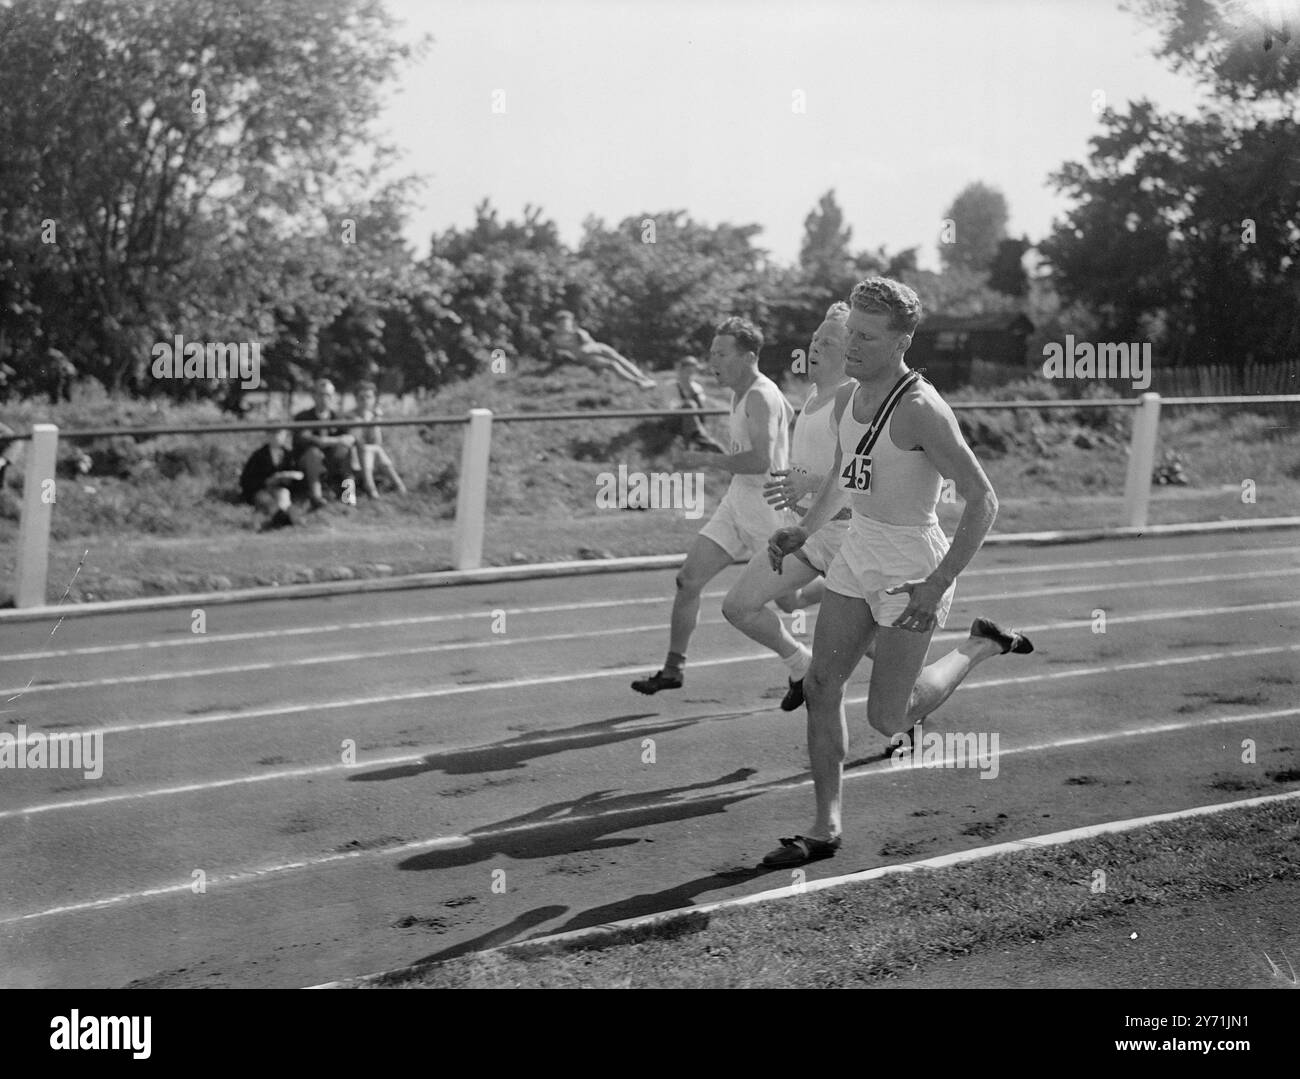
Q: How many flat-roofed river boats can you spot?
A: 0